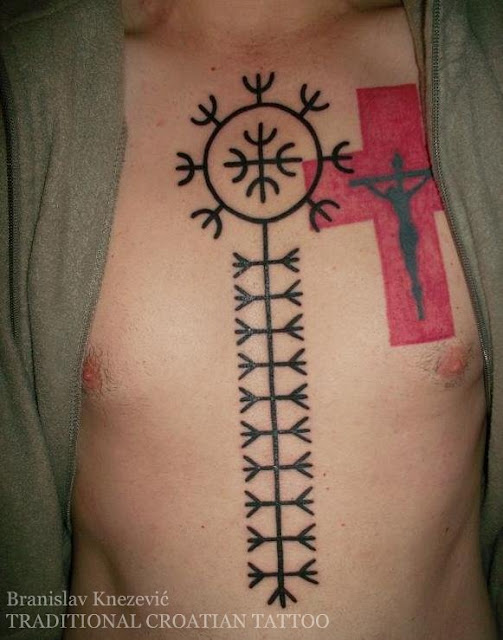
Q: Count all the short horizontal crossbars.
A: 10